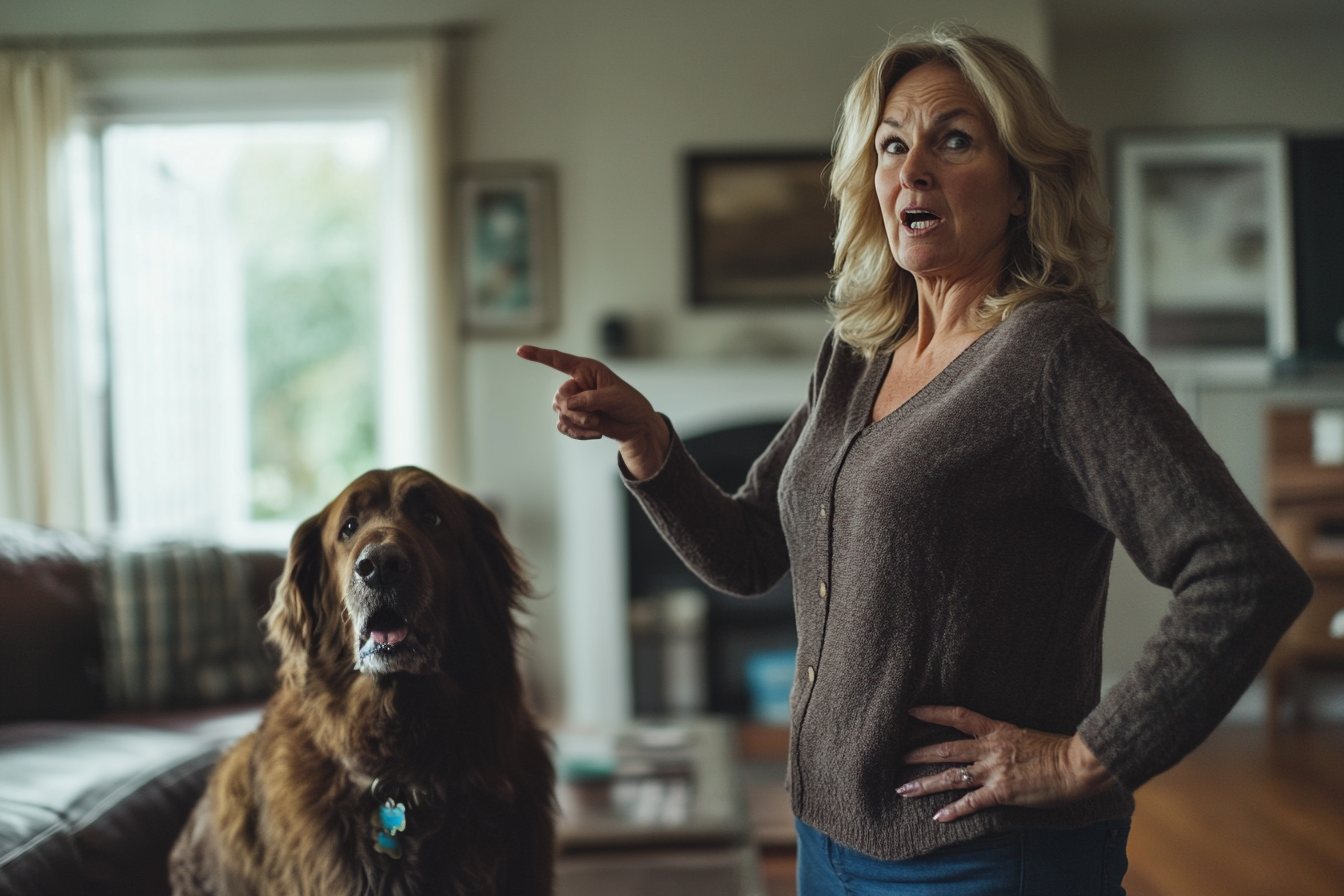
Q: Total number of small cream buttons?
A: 3